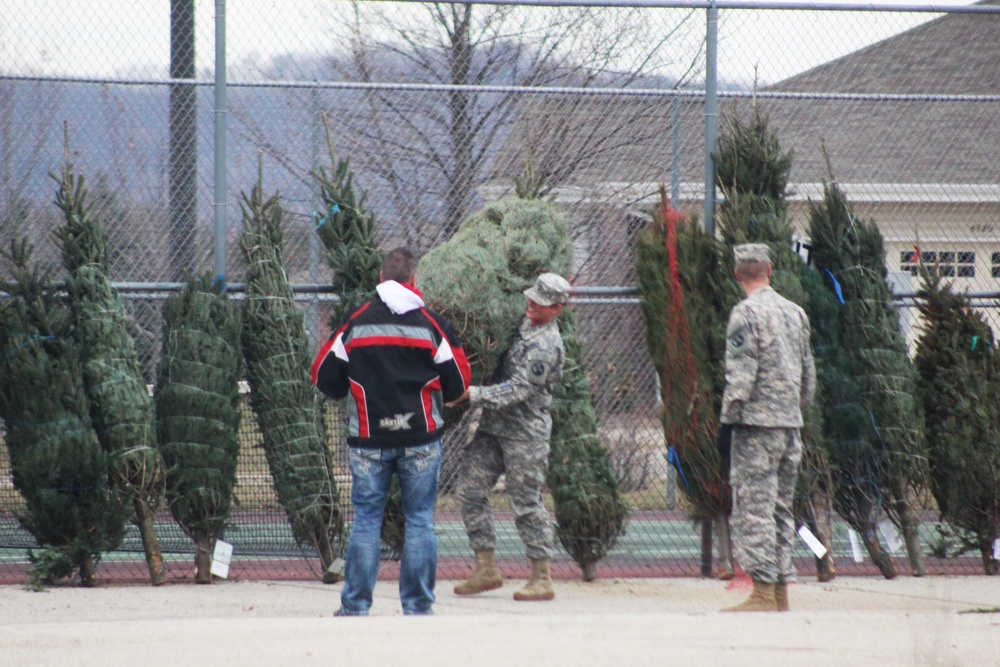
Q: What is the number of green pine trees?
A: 12